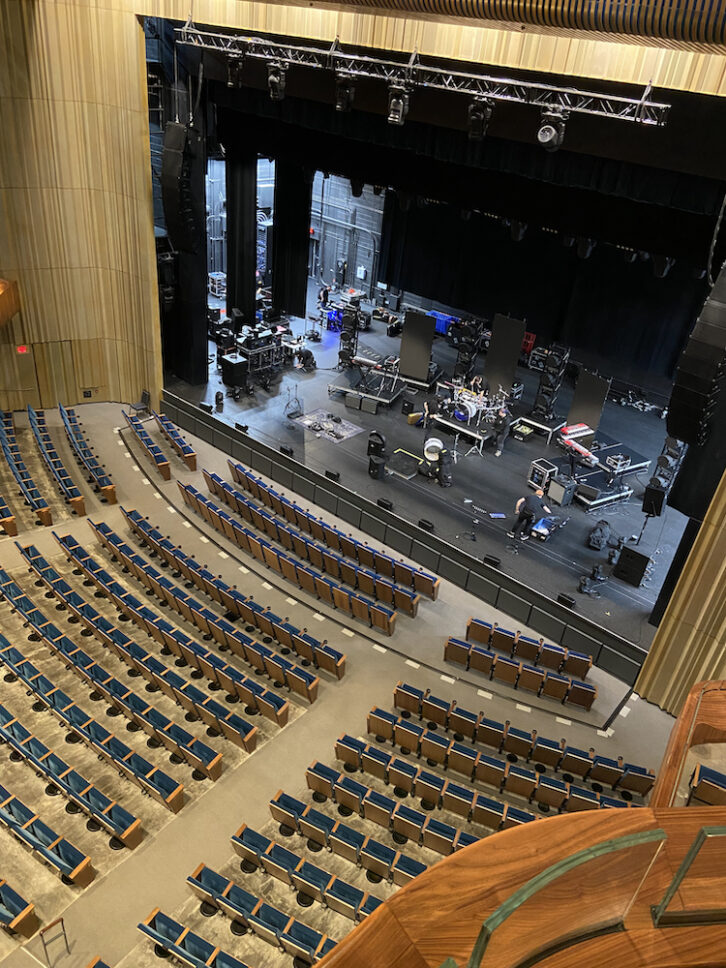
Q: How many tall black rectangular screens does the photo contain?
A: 3